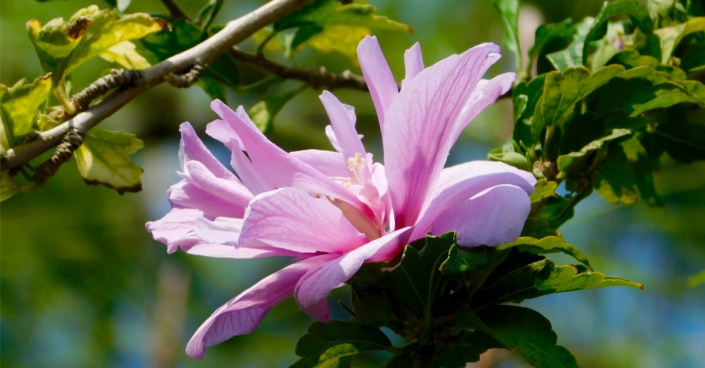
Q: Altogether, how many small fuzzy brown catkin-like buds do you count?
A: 3